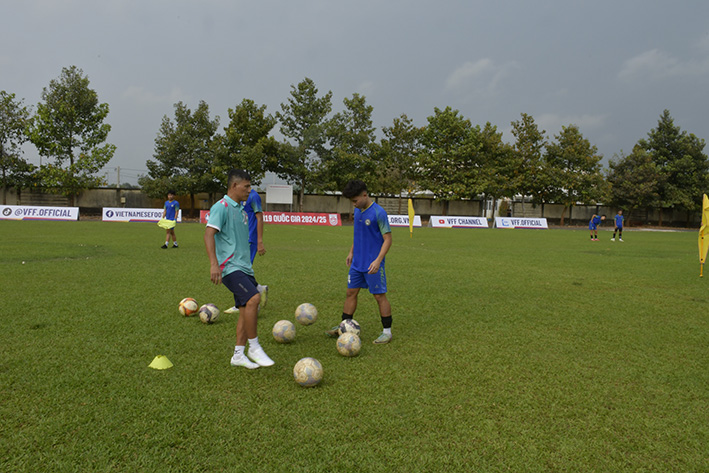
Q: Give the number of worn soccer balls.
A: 4